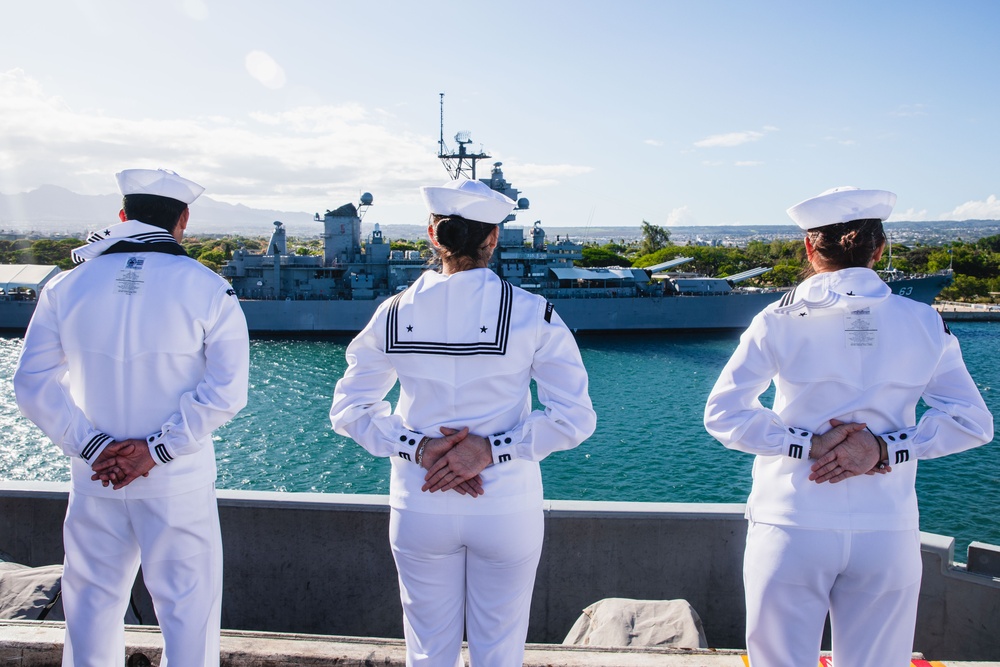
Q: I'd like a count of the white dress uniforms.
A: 3